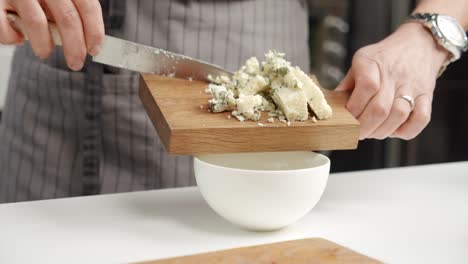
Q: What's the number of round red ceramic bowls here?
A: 0